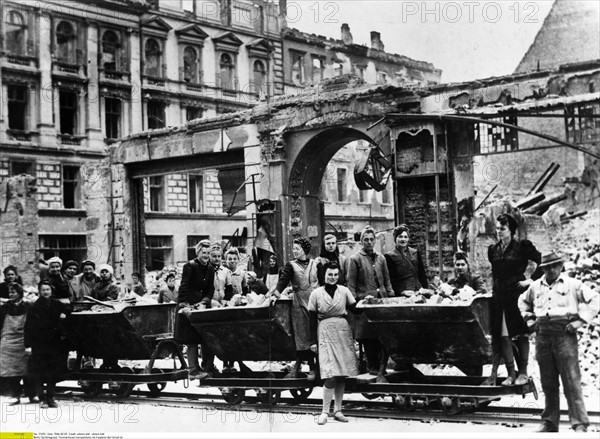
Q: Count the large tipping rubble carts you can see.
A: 3